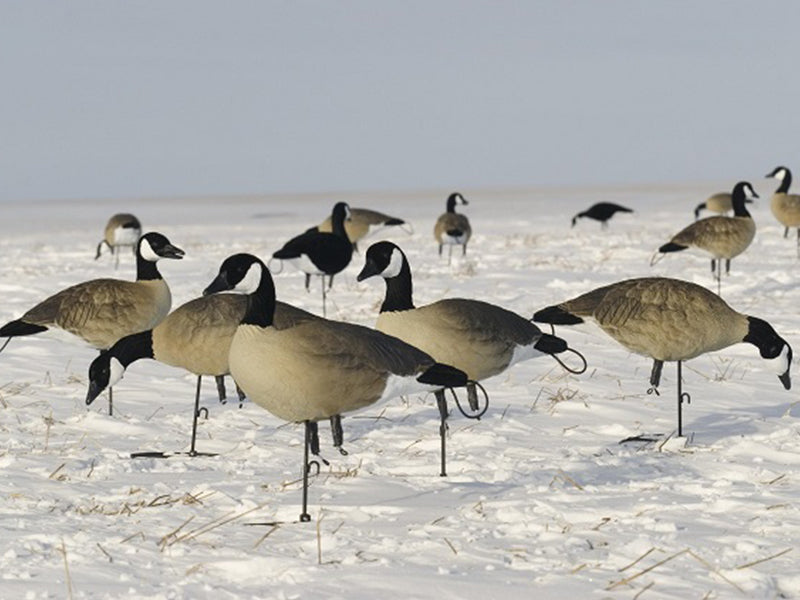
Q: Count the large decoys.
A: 5